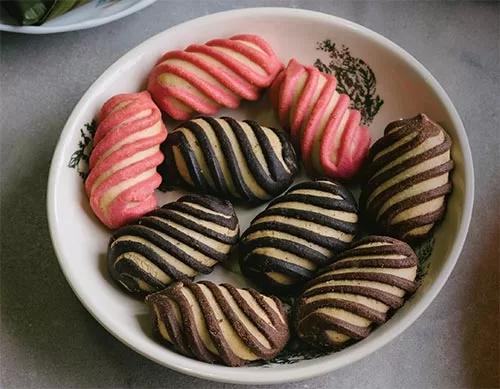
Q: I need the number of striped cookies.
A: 9